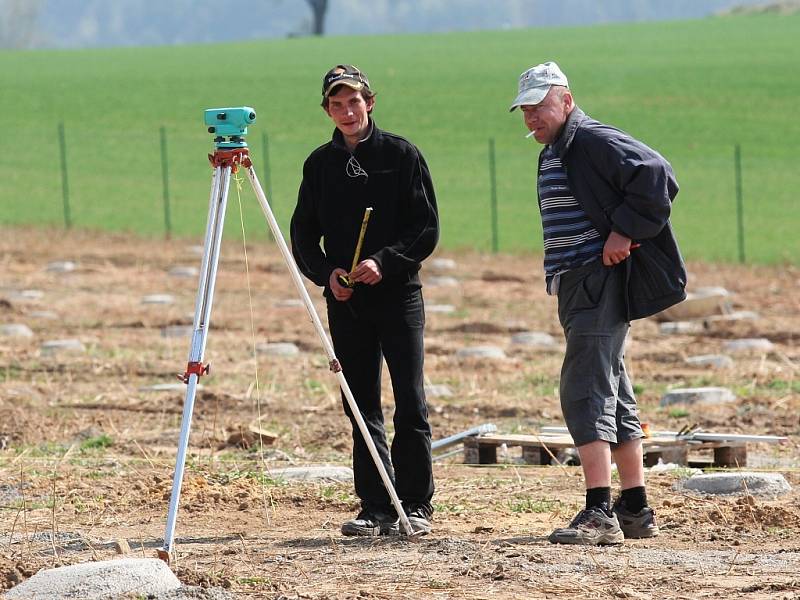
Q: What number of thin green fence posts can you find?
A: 5